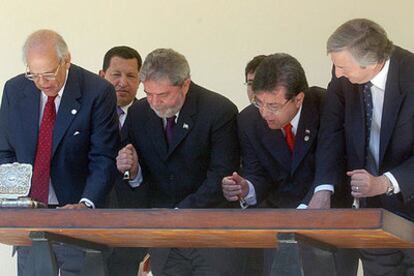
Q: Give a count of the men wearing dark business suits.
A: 5